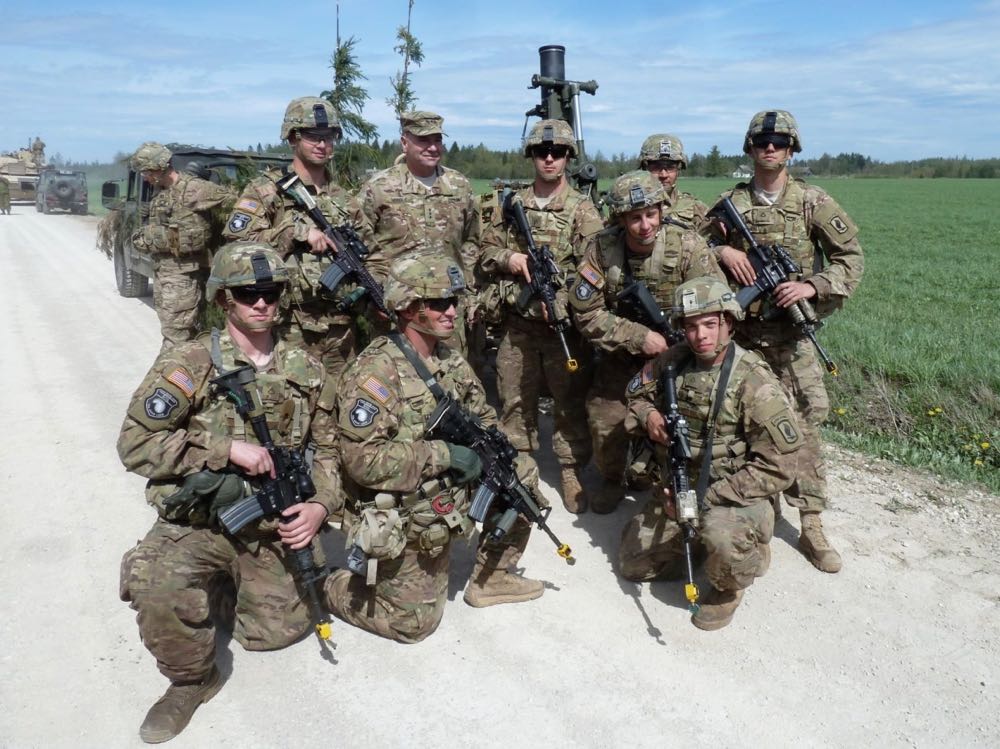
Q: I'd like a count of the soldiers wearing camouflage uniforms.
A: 10